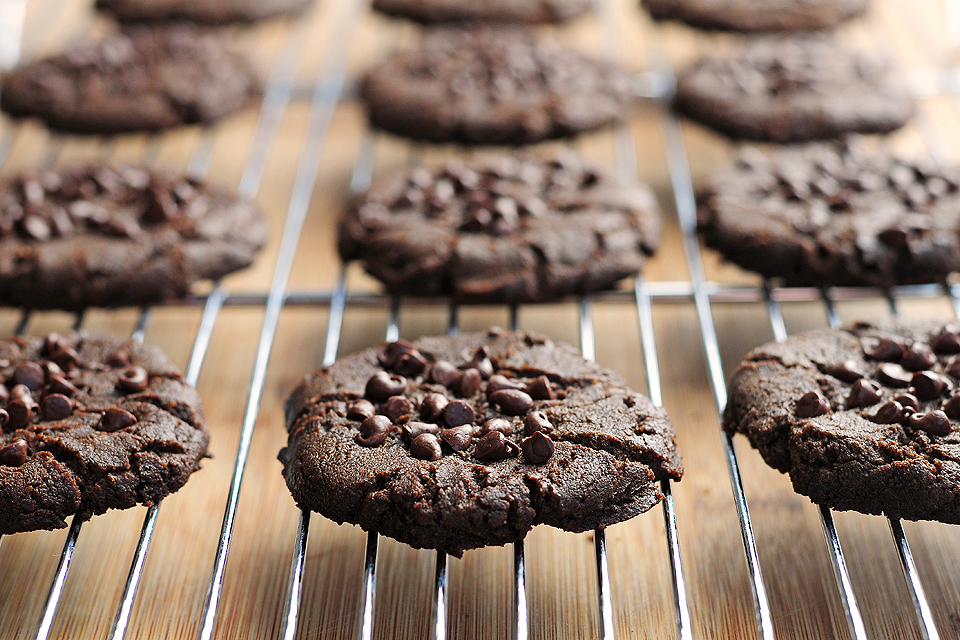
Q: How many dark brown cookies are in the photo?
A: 12